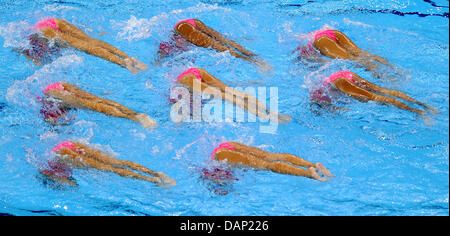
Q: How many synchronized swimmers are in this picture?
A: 8